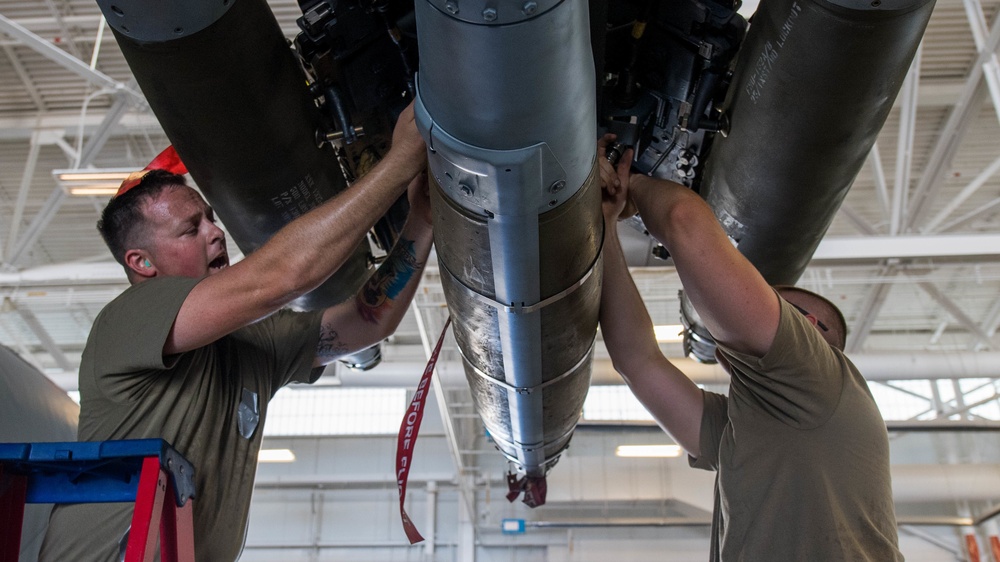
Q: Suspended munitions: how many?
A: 3